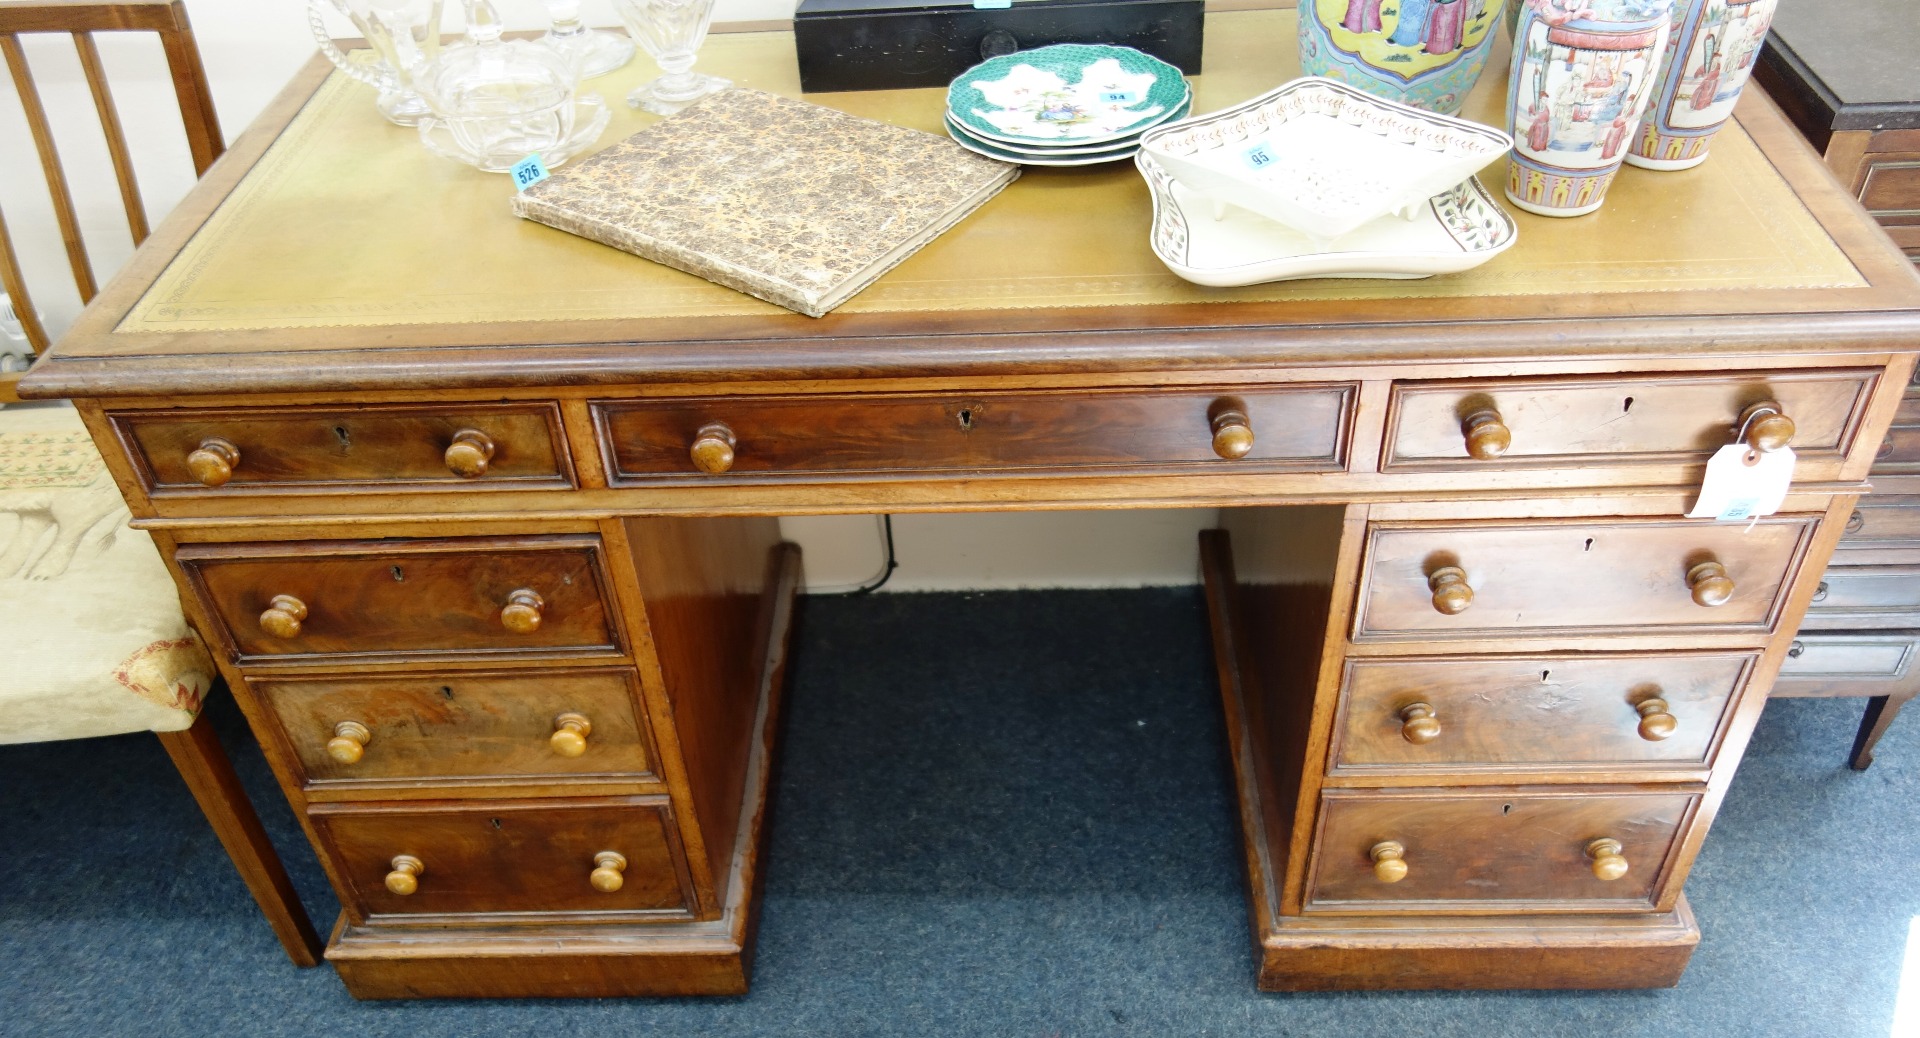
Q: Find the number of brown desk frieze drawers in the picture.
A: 3